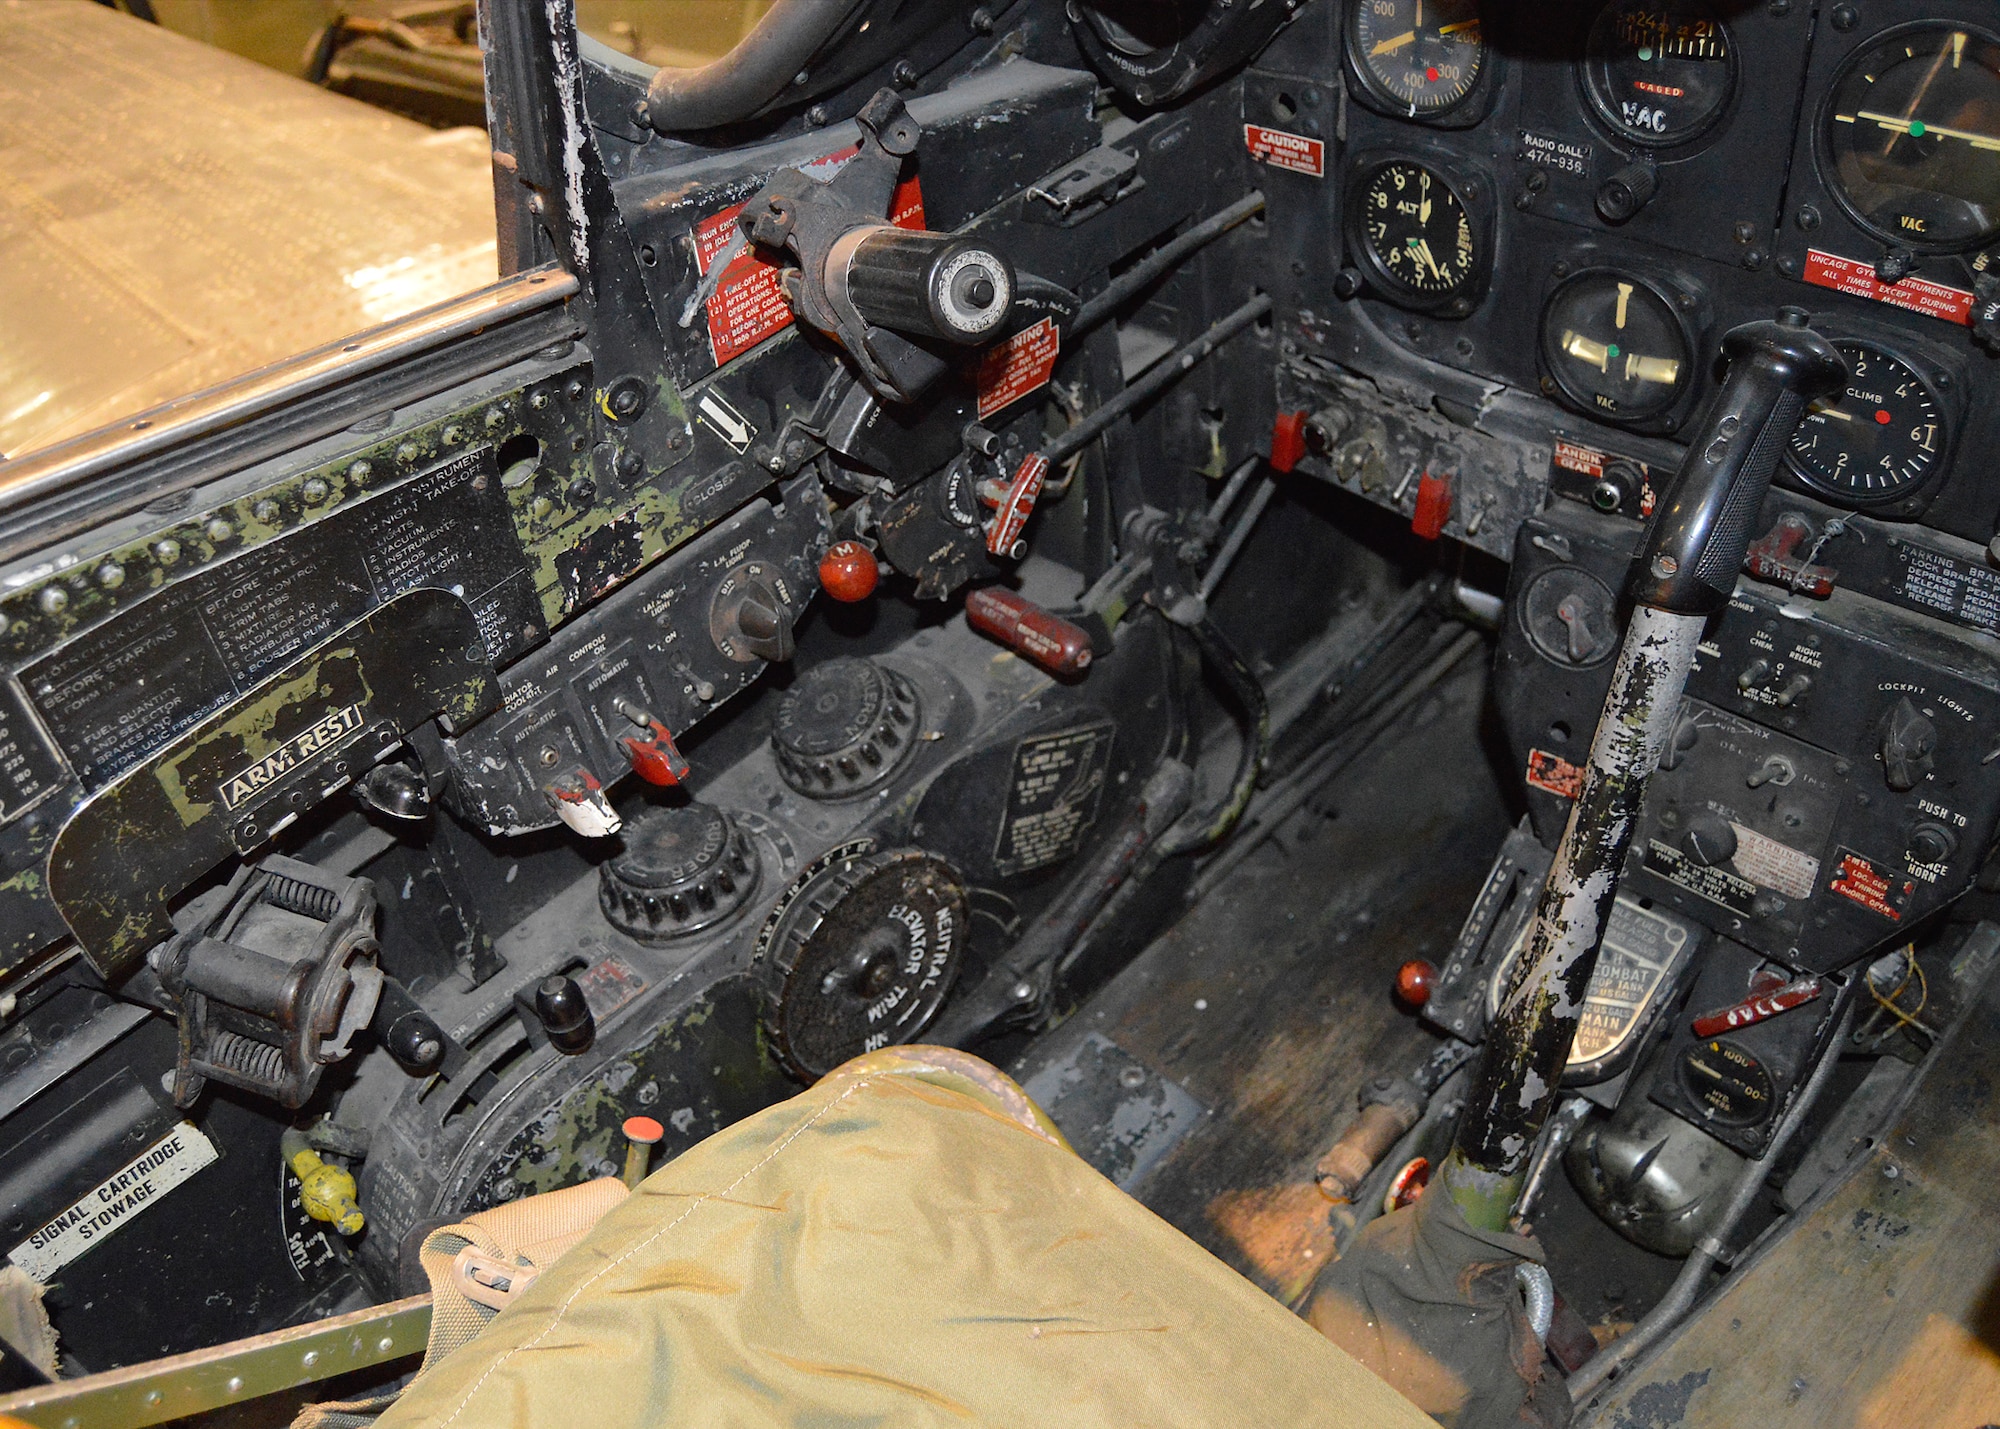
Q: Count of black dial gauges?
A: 7